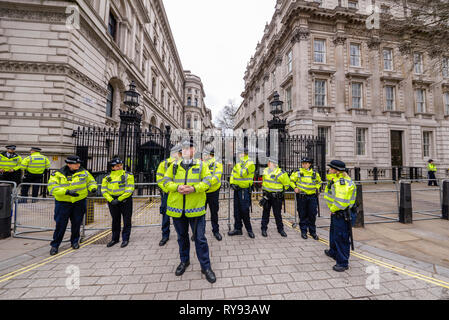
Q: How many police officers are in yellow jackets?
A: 12